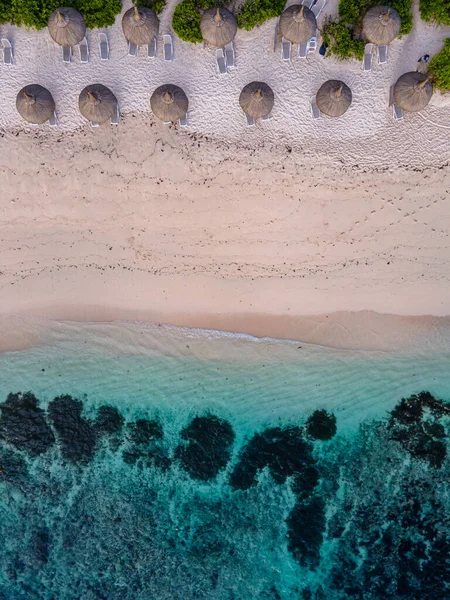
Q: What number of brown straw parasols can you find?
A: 11